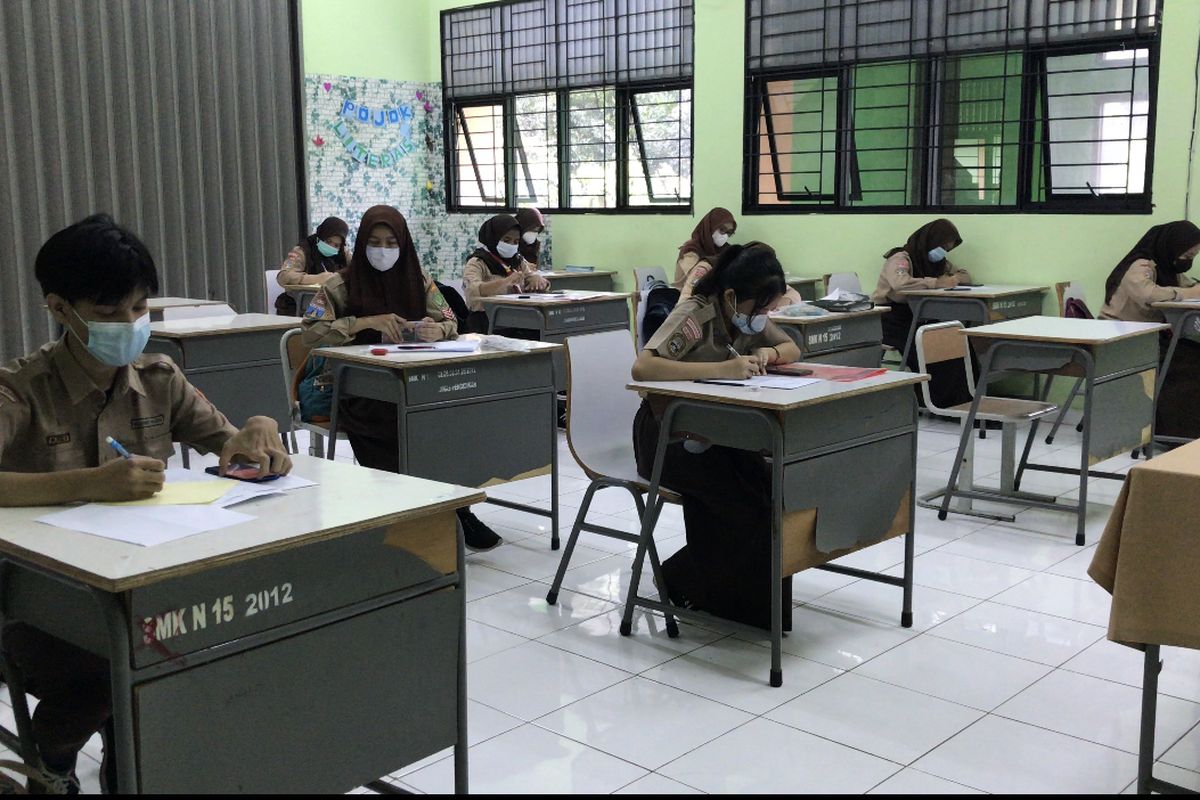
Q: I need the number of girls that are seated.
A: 8